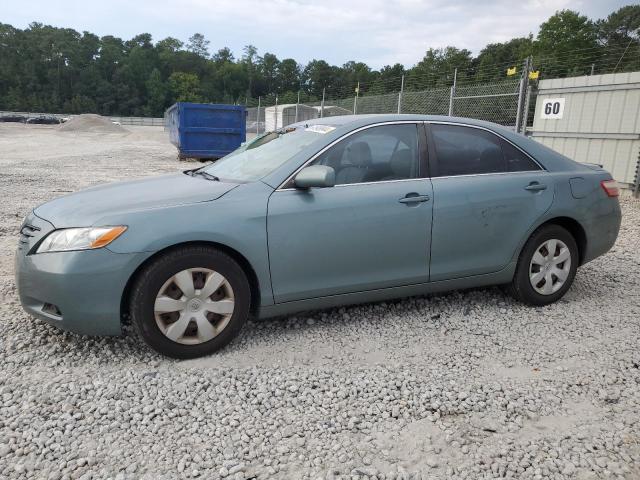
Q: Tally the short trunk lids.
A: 1